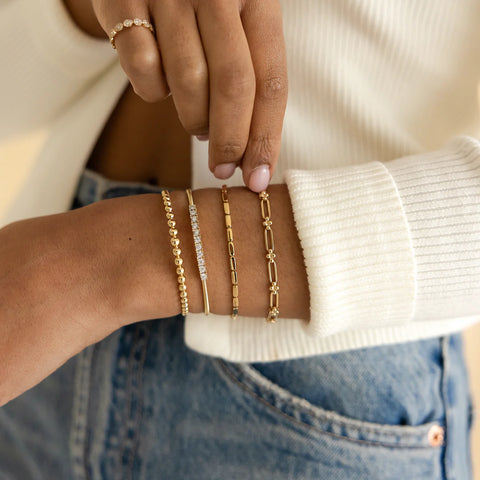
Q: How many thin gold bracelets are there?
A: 4